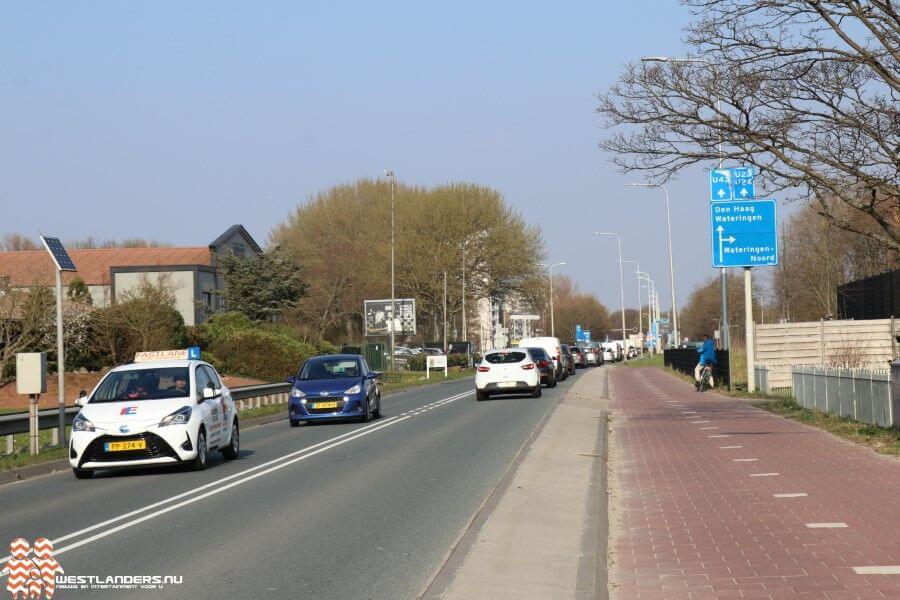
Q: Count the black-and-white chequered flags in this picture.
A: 0